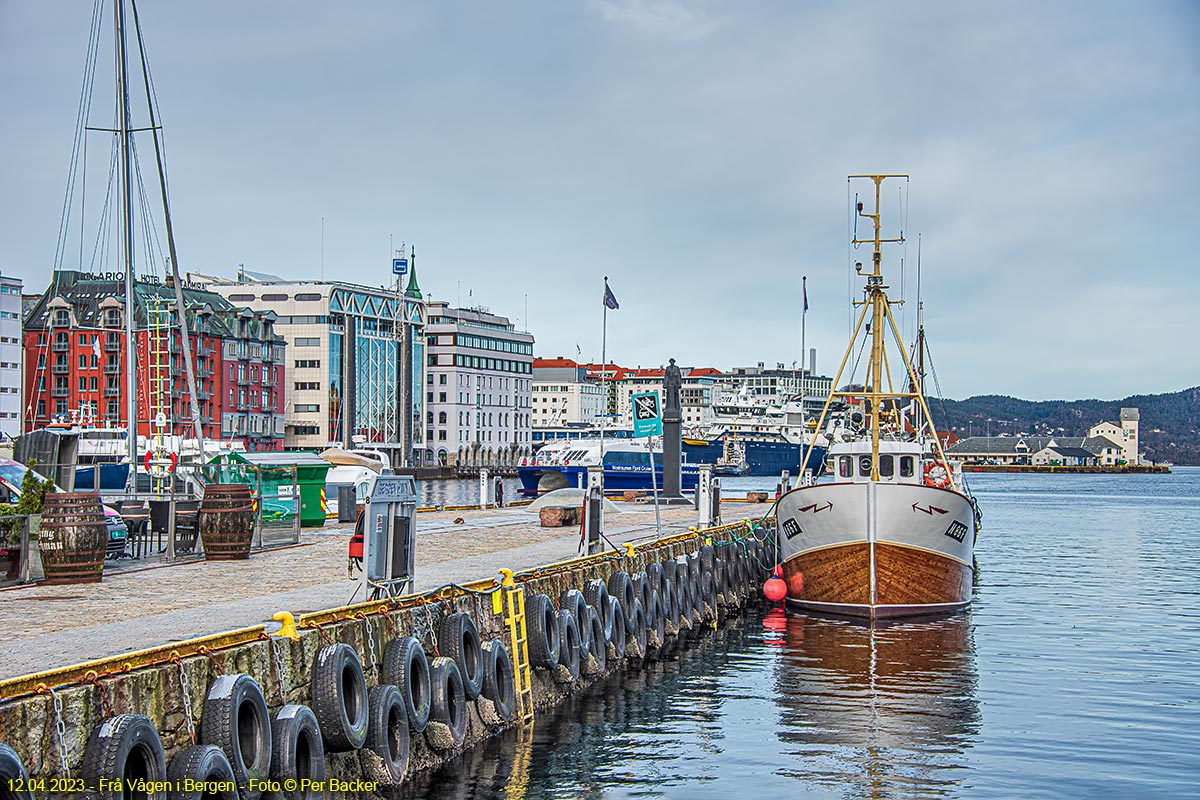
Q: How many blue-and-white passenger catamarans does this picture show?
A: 1